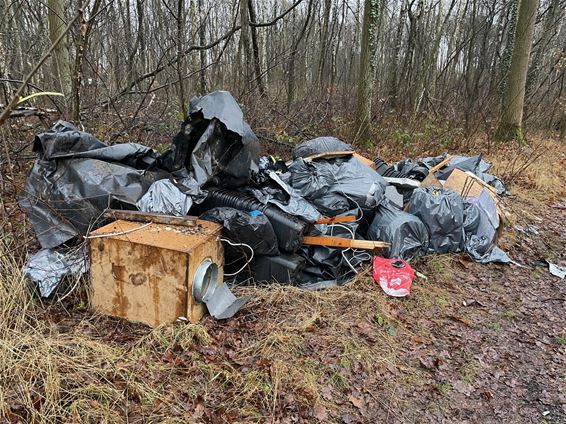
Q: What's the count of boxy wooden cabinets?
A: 1